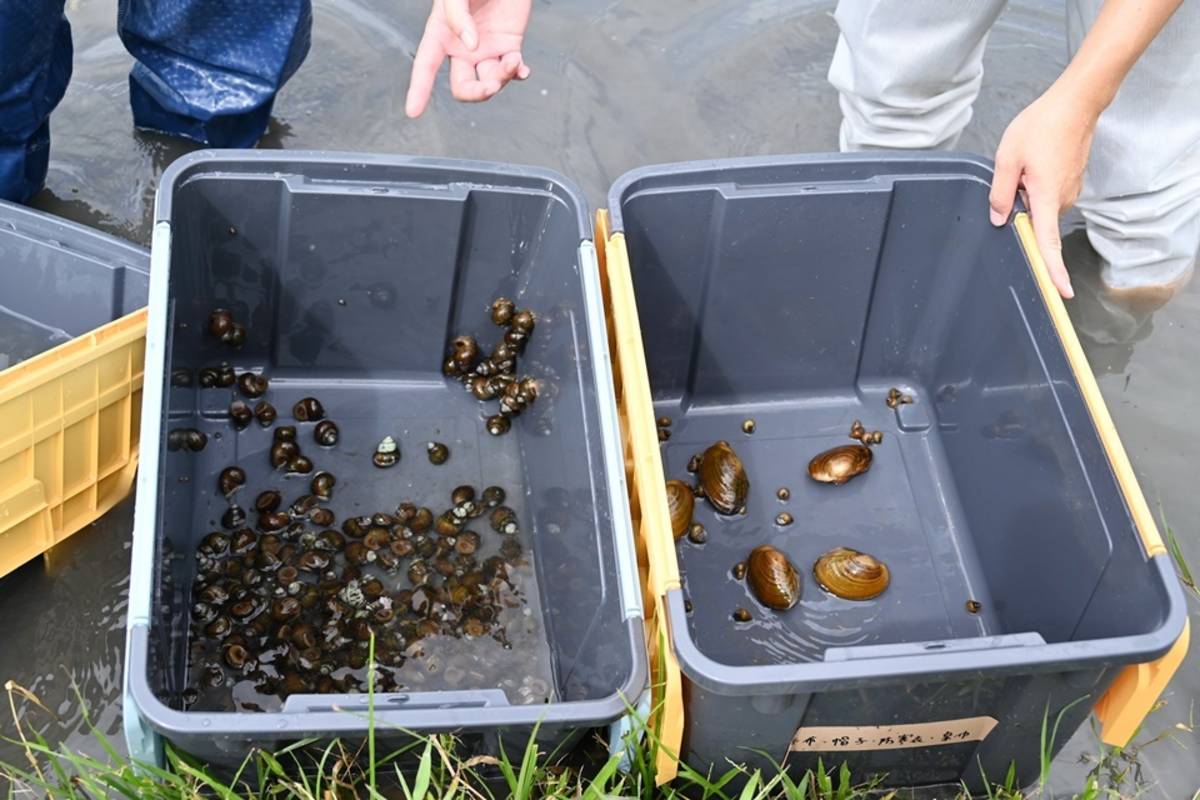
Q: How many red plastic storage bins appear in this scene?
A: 0